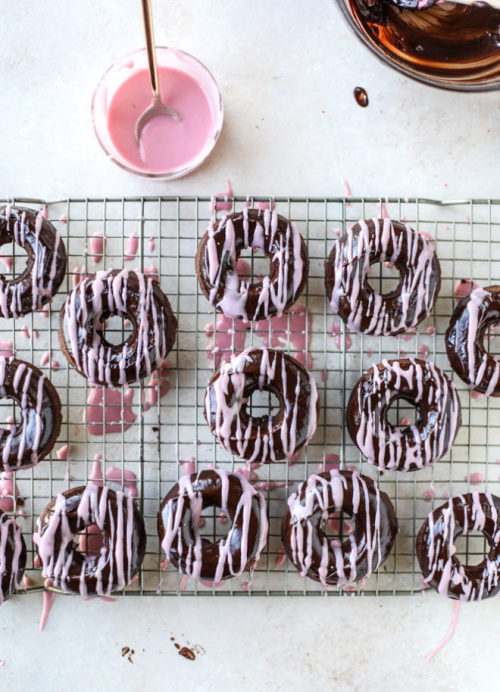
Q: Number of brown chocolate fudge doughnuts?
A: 13